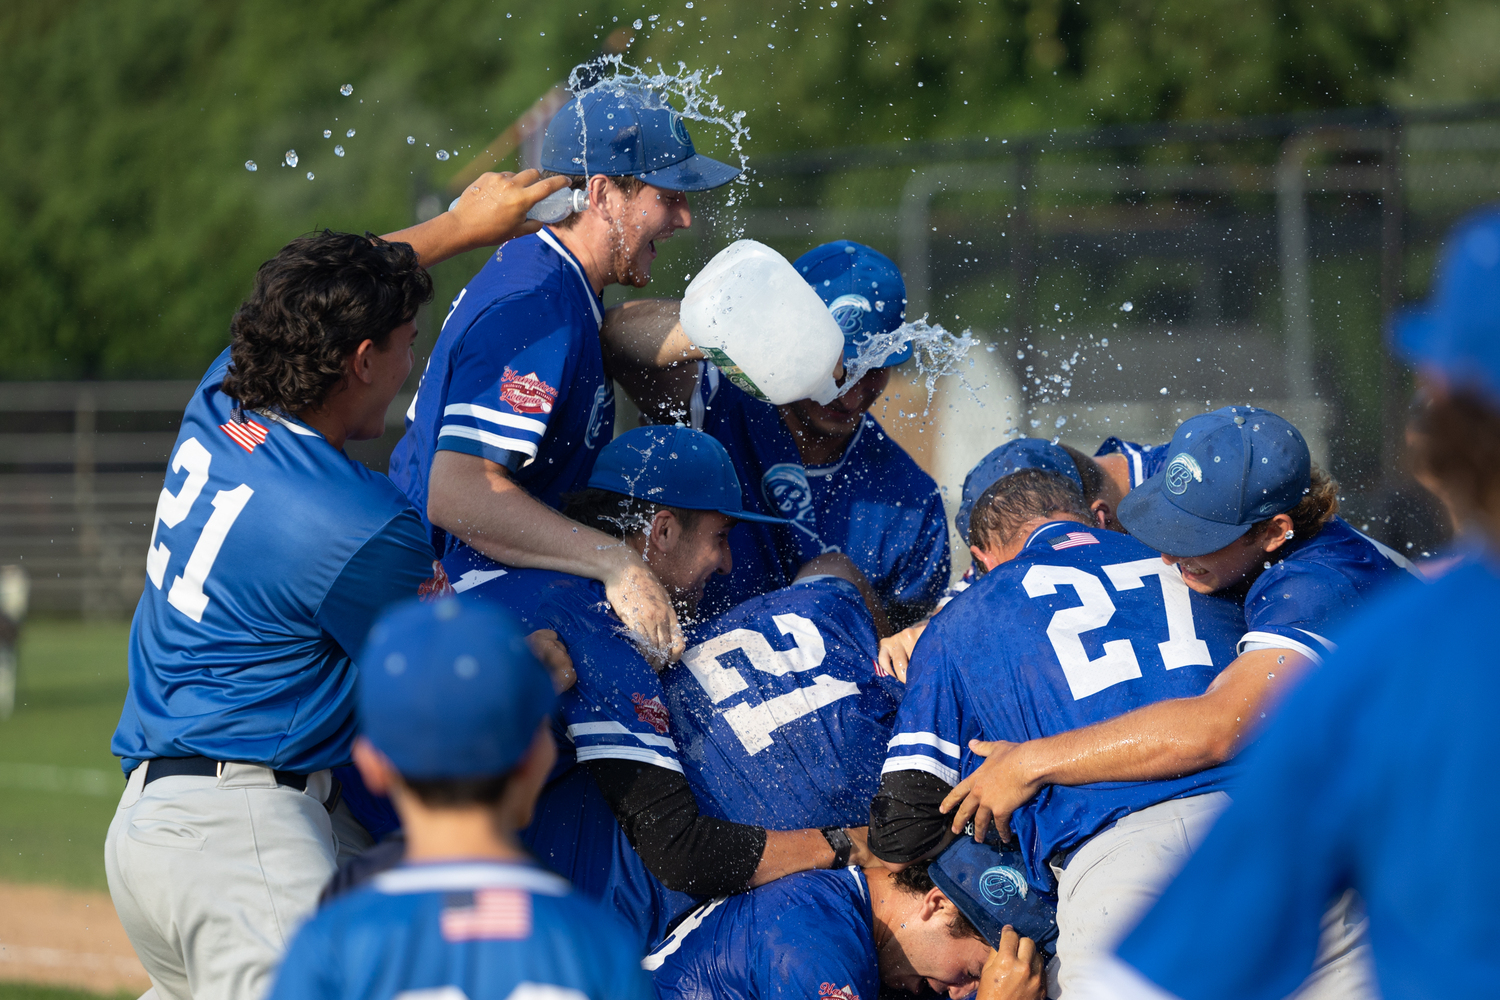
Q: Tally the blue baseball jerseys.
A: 11